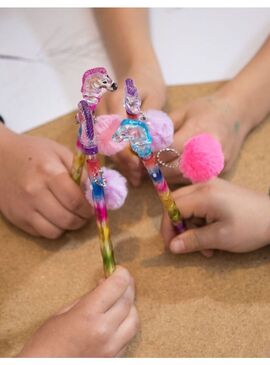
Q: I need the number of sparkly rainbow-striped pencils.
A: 4